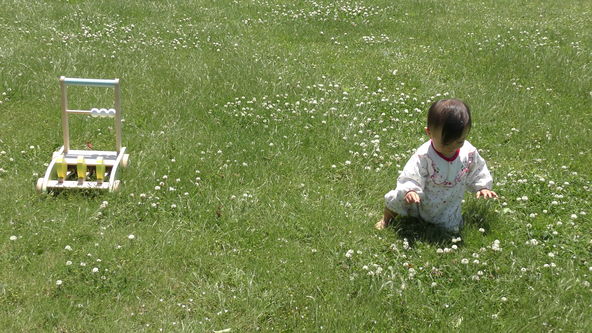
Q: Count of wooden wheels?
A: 4